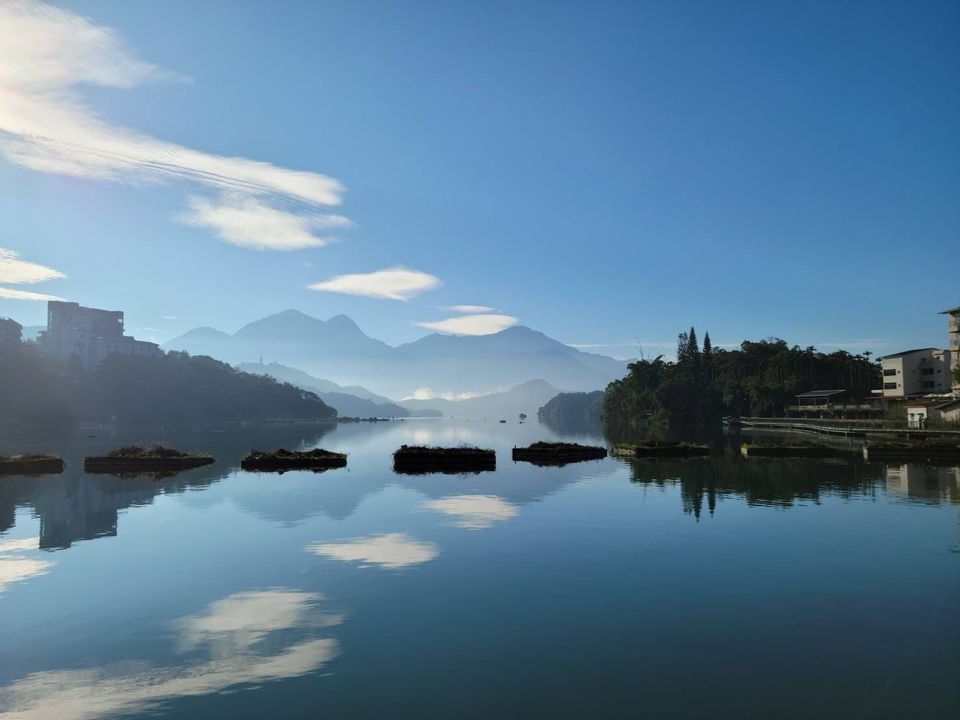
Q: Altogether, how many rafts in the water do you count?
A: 8